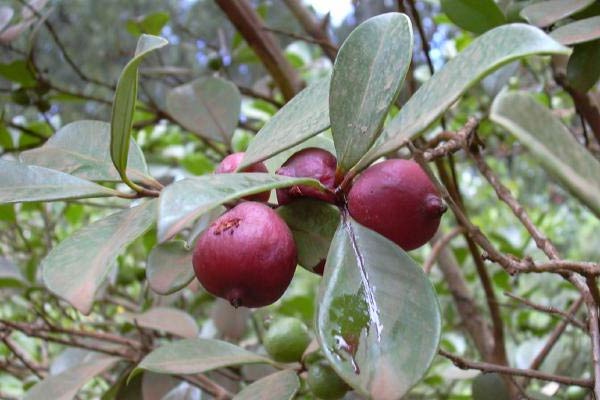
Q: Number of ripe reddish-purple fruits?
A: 4